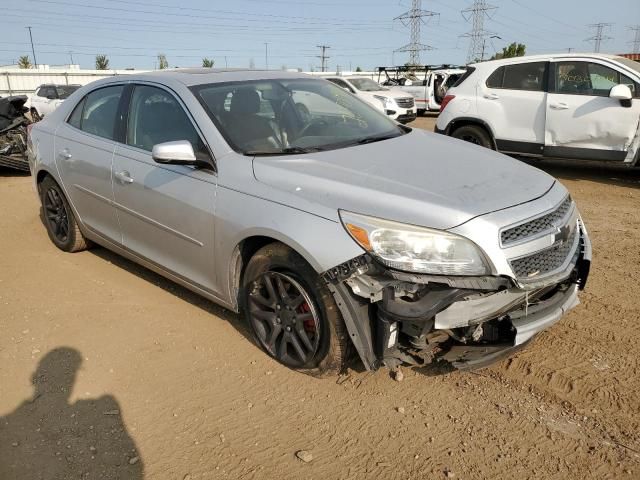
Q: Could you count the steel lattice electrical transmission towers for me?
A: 4